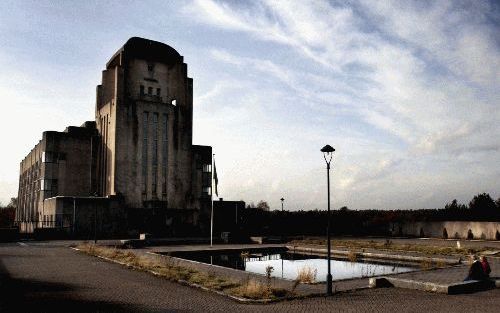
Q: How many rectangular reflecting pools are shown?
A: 1